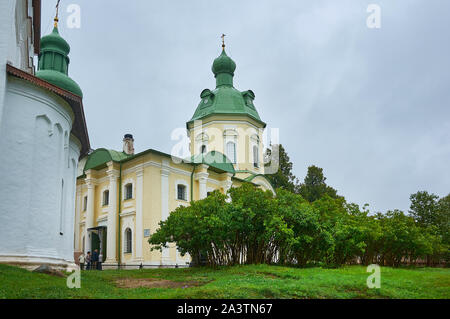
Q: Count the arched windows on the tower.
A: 3